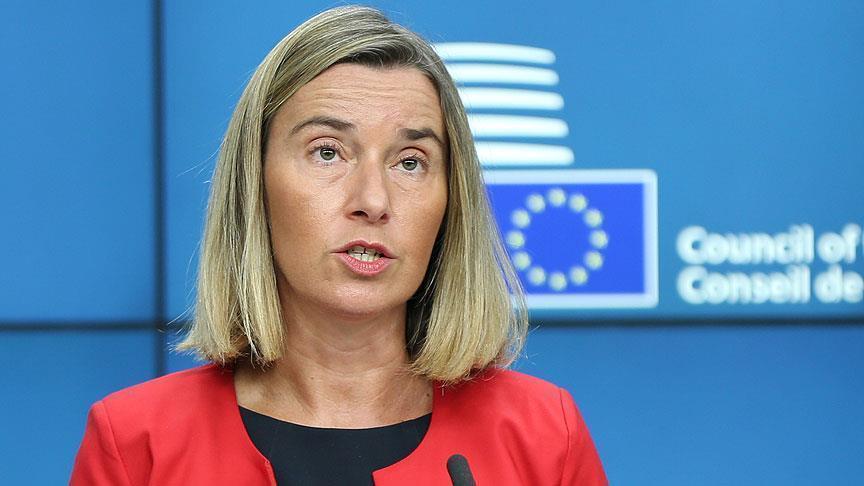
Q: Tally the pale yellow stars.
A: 12